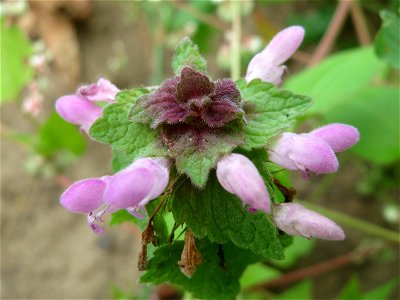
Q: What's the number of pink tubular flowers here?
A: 9